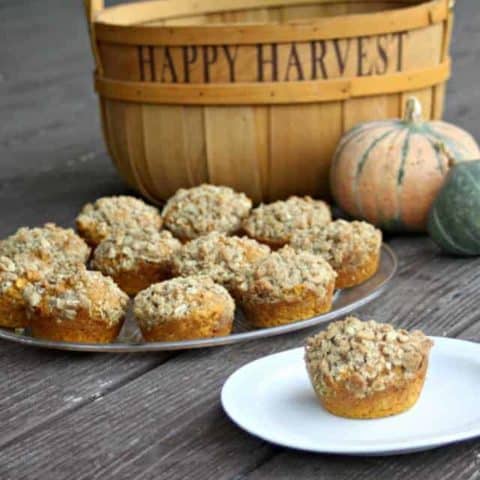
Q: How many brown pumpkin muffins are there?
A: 12